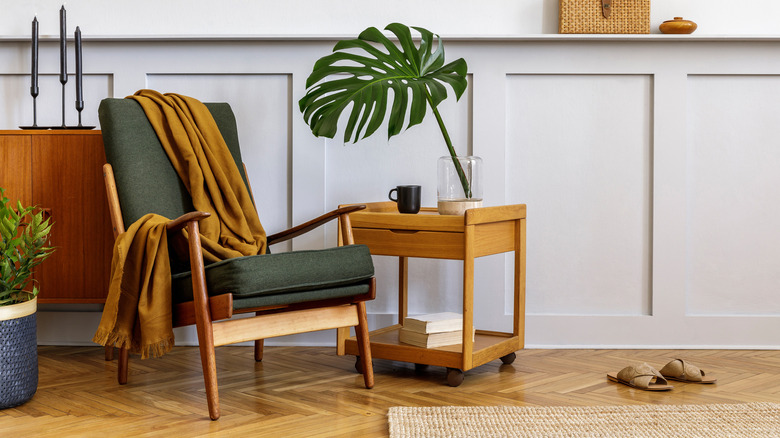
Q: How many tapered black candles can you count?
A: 3